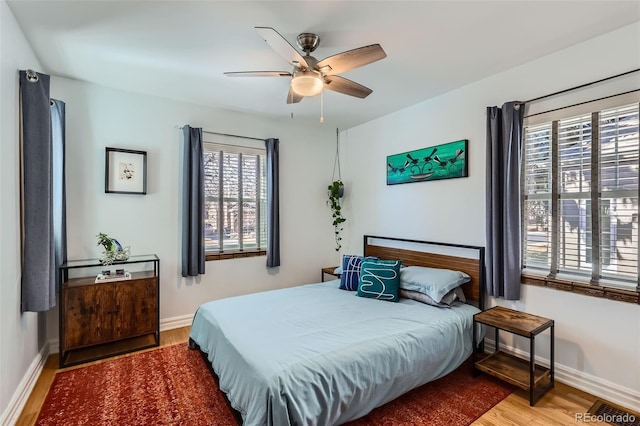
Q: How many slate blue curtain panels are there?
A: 5